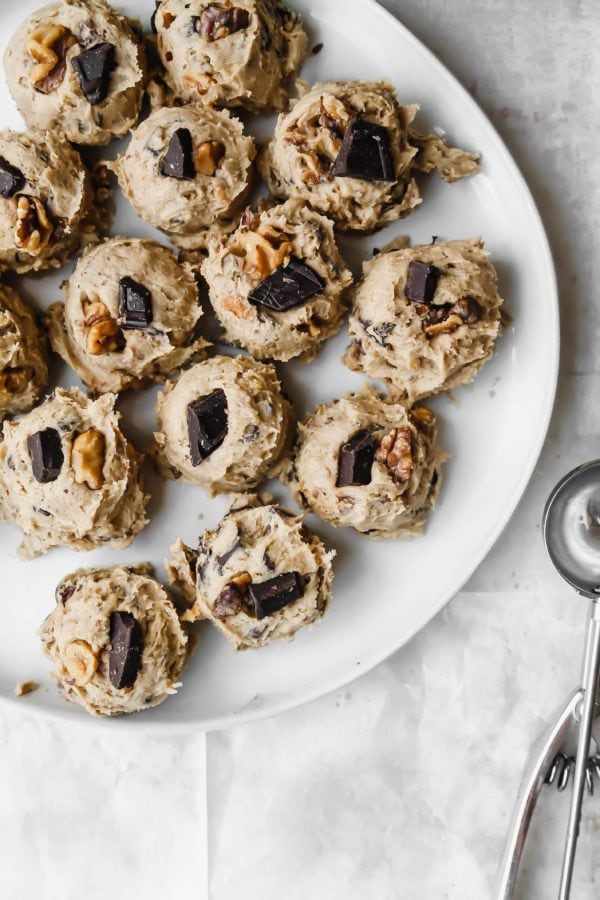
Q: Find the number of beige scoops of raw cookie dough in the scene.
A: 14